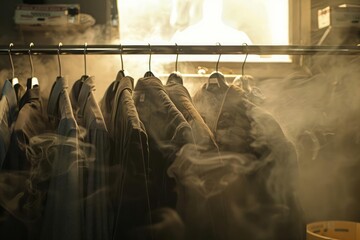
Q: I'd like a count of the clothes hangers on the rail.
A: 9